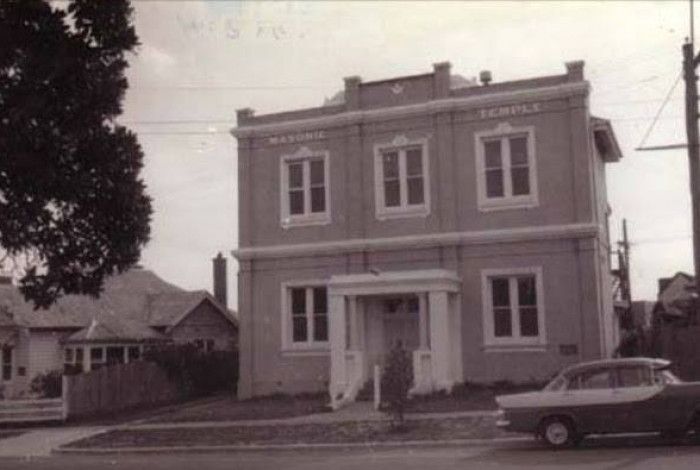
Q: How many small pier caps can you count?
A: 4